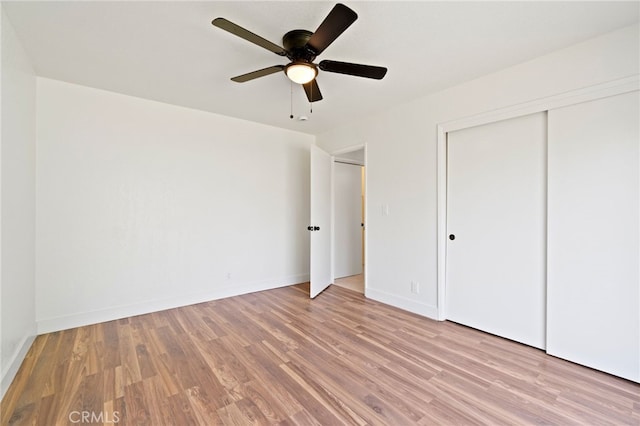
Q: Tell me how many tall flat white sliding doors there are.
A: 2